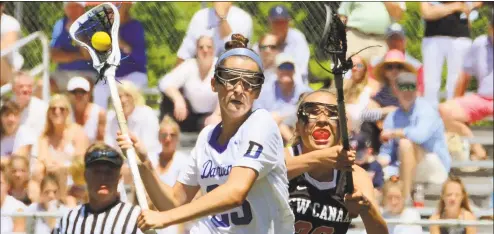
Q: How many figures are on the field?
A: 3